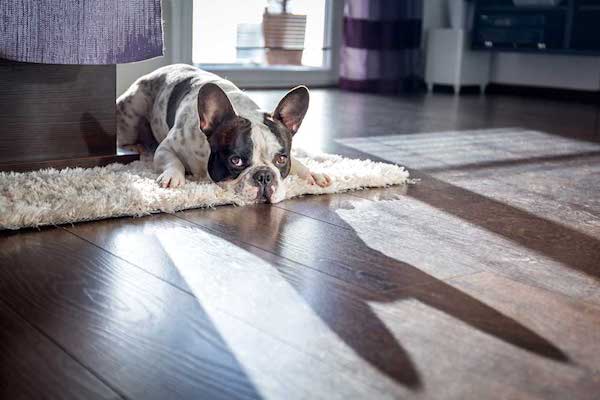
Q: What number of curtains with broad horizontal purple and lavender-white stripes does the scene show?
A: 1